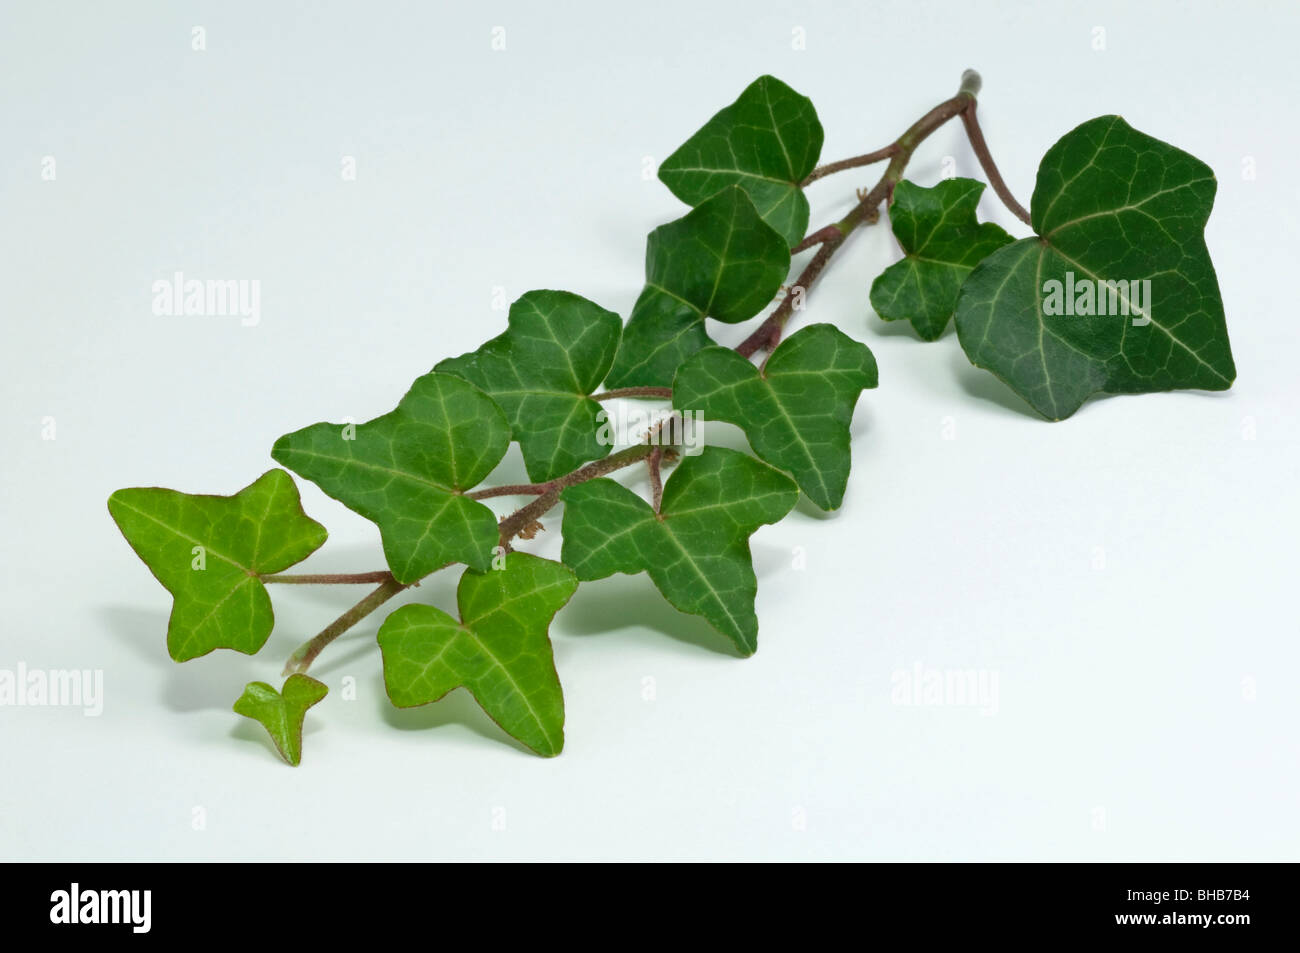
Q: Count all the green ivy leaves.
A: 11